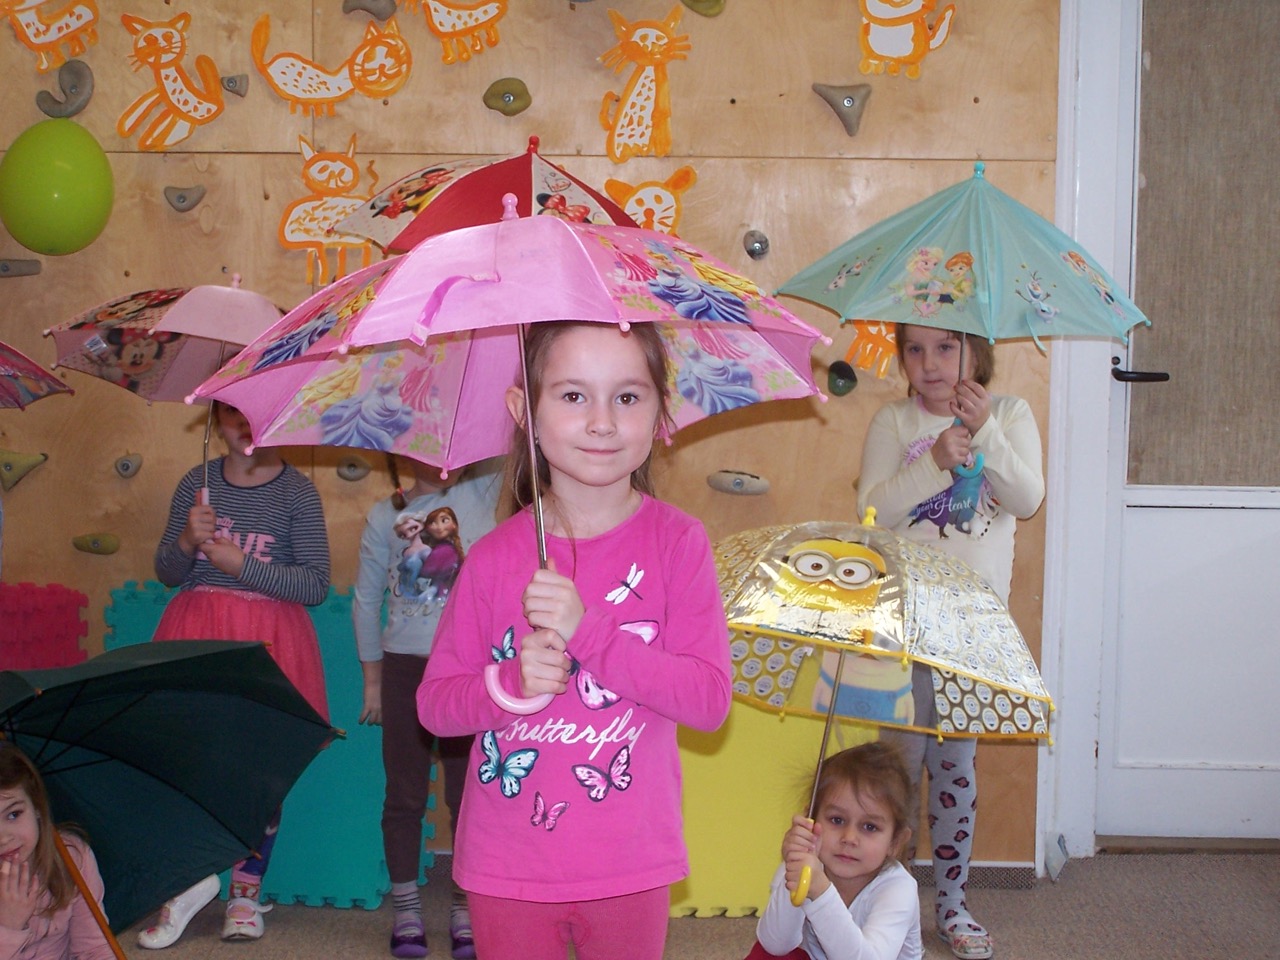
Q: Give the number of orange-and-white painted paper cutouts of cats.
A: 9